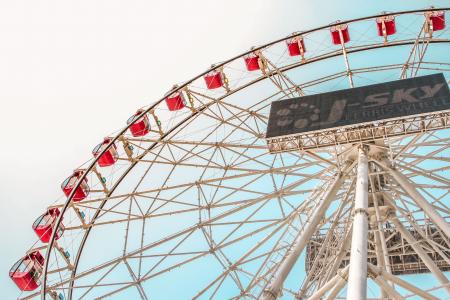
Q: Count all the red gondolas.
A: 12